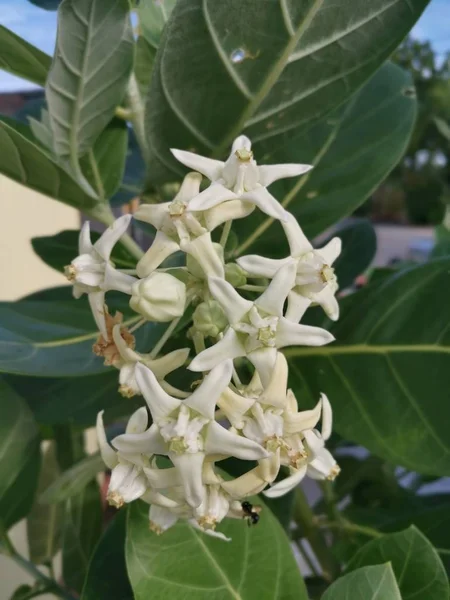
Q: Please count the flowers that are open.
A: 13